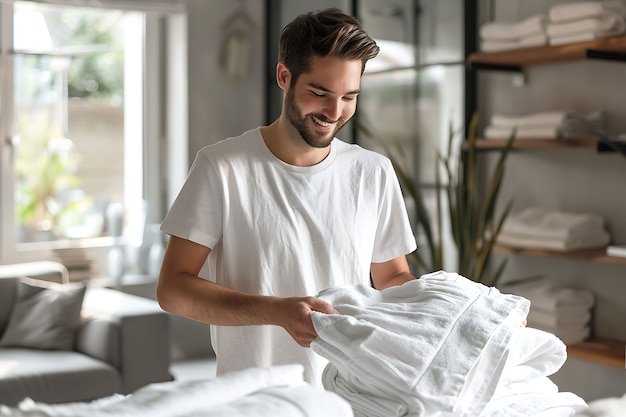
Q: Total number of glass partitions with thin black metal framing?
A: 1